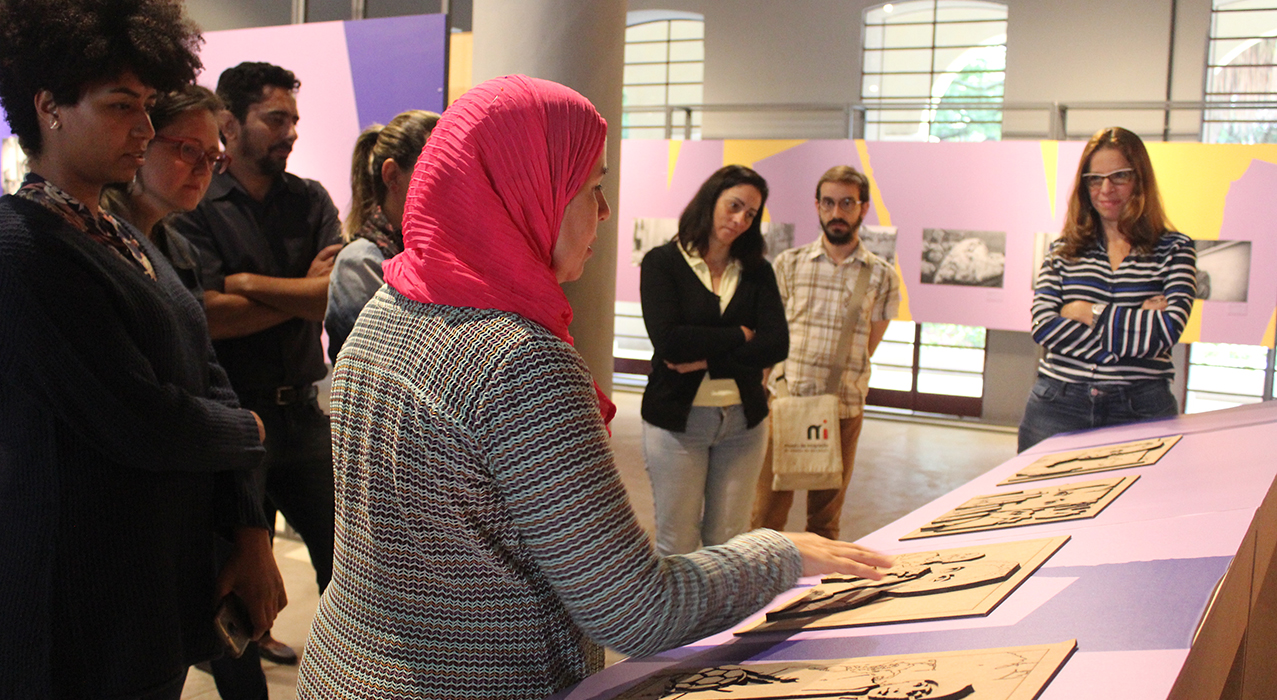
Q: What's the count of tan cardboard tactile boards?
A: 4